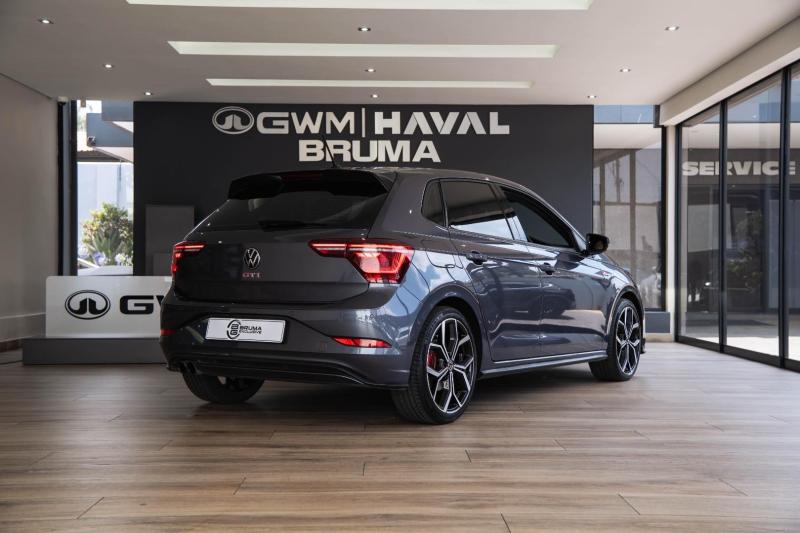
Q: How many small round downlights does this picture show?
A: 9